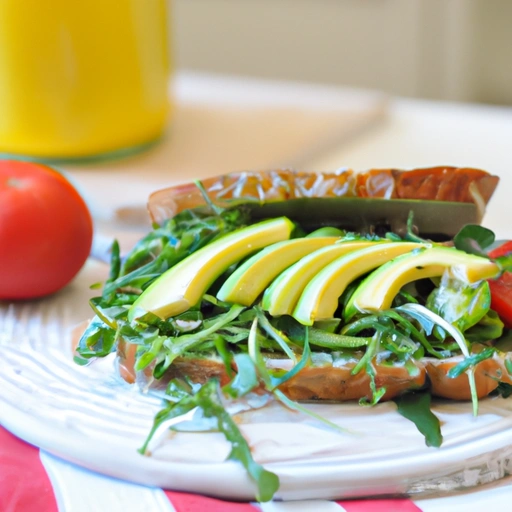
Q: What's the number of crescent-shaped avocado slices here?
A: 5